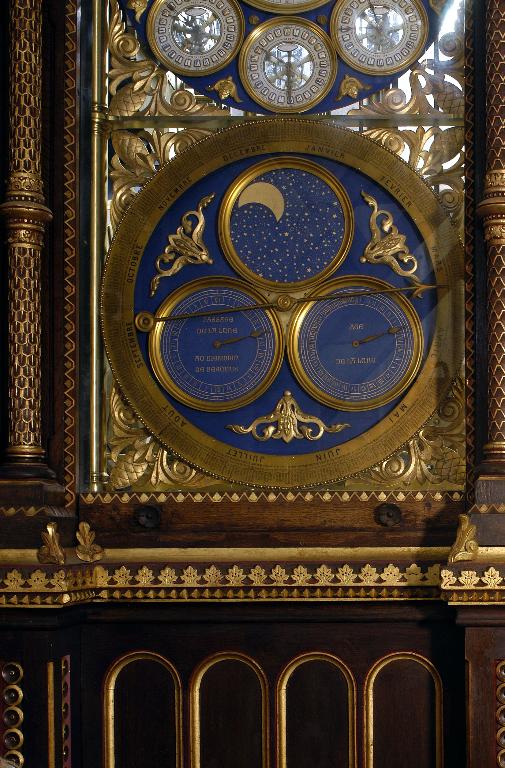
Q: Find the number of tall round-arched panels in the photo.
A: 4